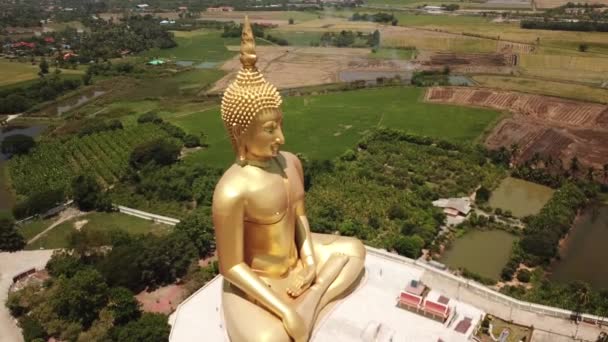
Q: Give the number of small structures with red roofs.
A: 2